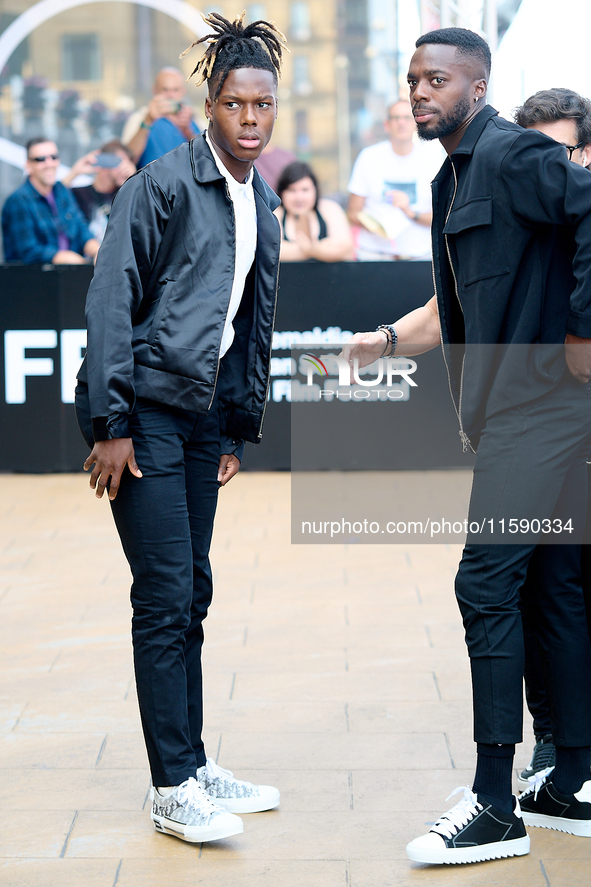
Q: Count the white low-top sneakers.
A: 2